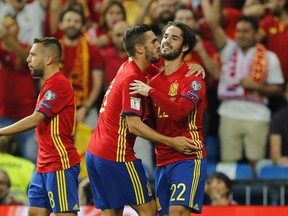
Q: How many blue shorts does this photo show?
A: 3